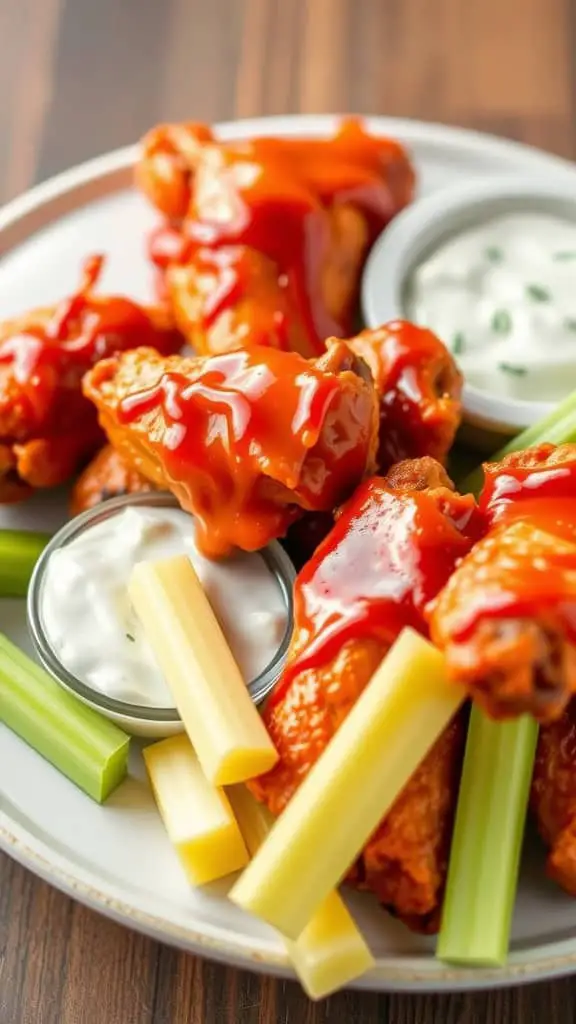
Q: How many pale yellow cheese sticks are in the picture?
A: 4